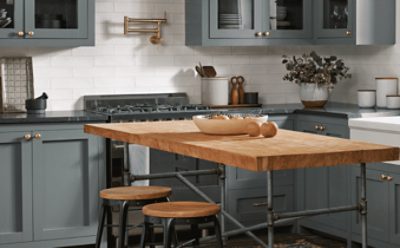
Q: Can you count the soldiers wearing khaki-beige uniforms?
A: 0